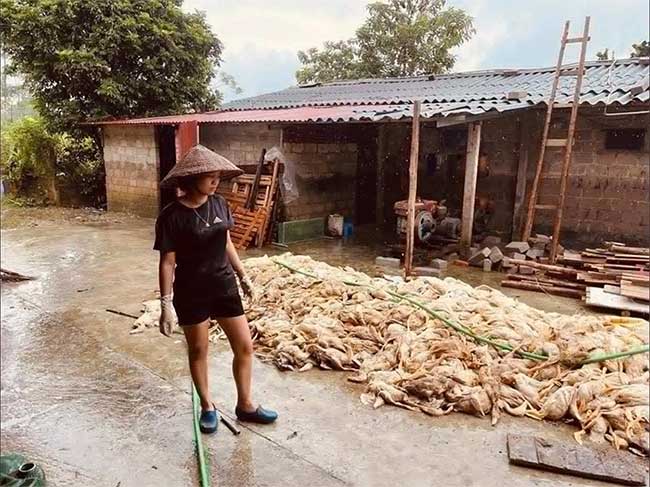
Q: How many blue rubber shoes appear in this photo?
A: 2